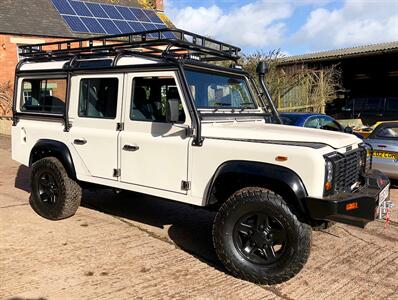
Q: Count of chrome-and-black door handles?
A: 2